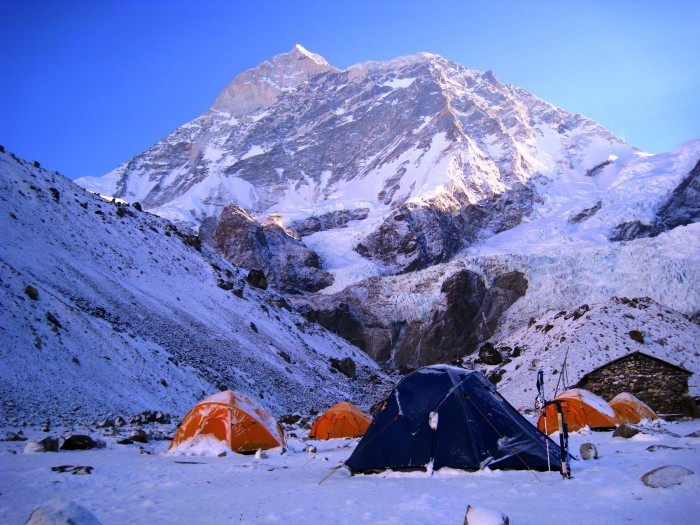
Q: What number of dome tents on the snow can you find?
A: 5